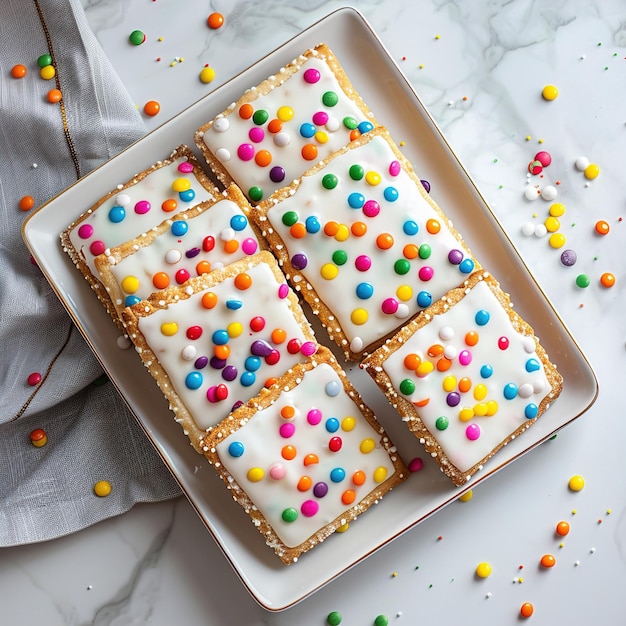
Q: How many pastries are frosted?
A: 7